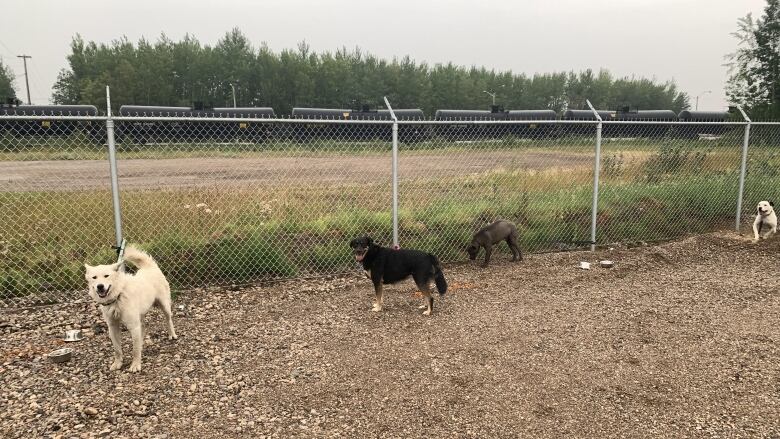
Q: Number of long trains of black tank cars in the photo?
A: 1